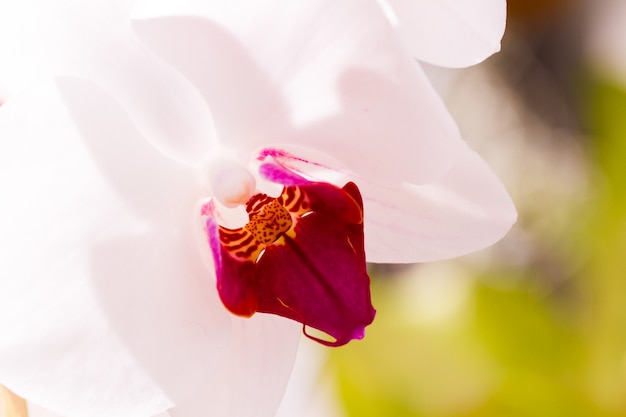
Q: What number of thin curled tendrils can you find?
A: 1